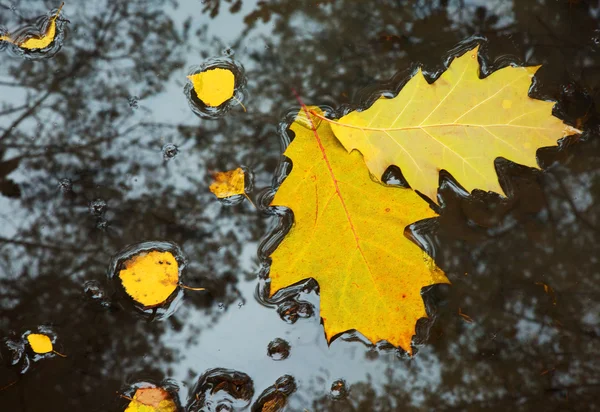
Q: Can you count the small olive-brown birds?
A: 0